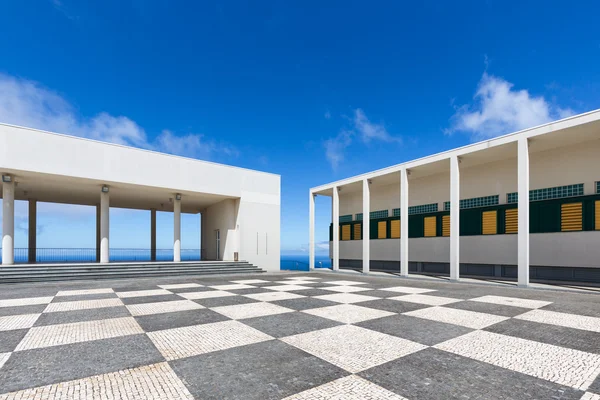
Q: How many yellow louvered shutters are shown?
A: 10